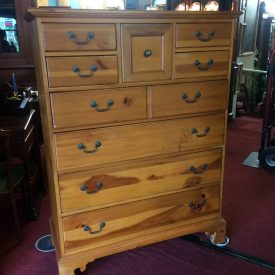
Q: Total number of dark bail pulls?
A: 12